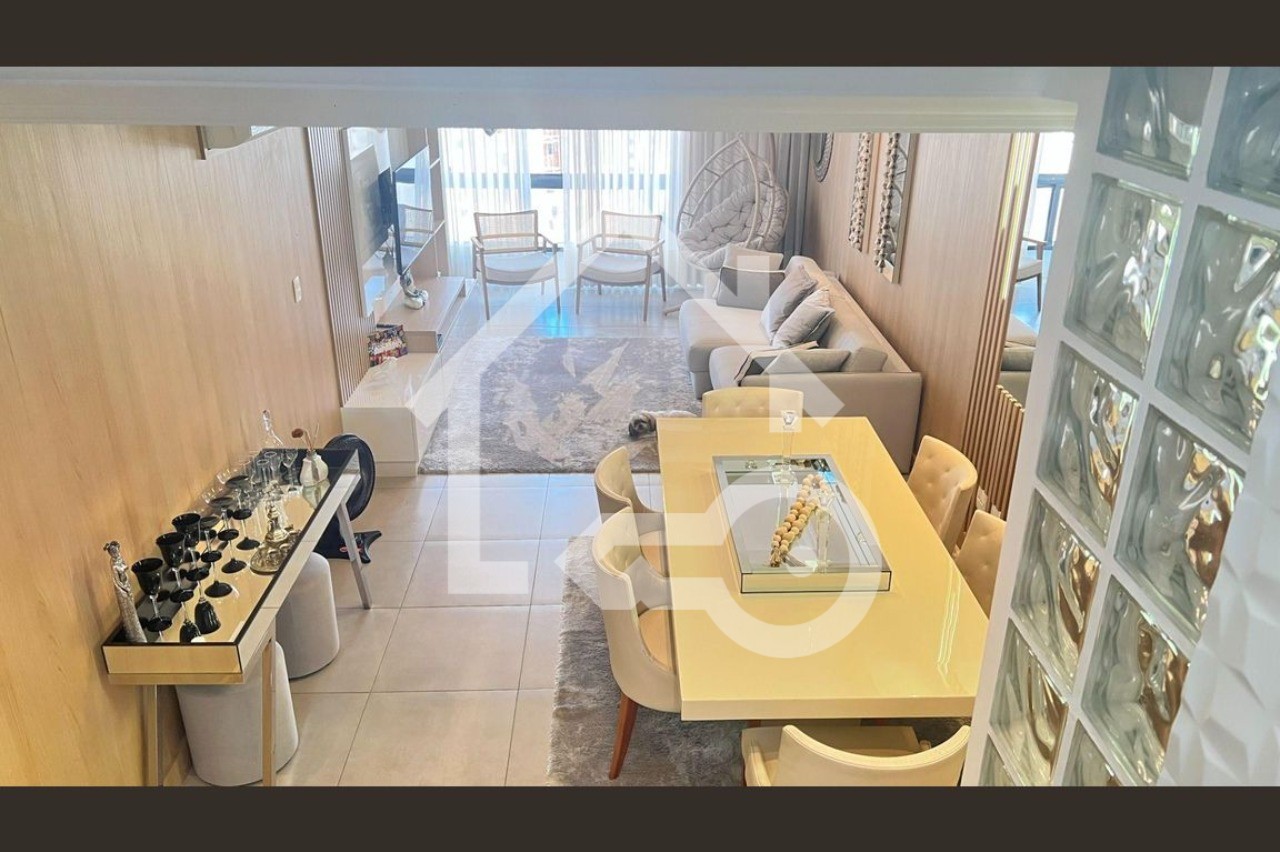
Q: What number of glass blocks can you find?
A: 11